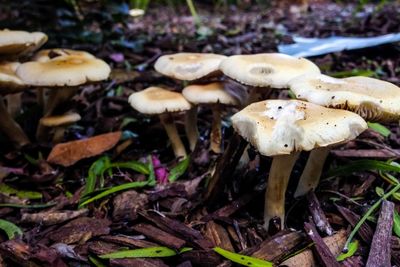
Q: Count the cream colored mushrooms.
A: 11